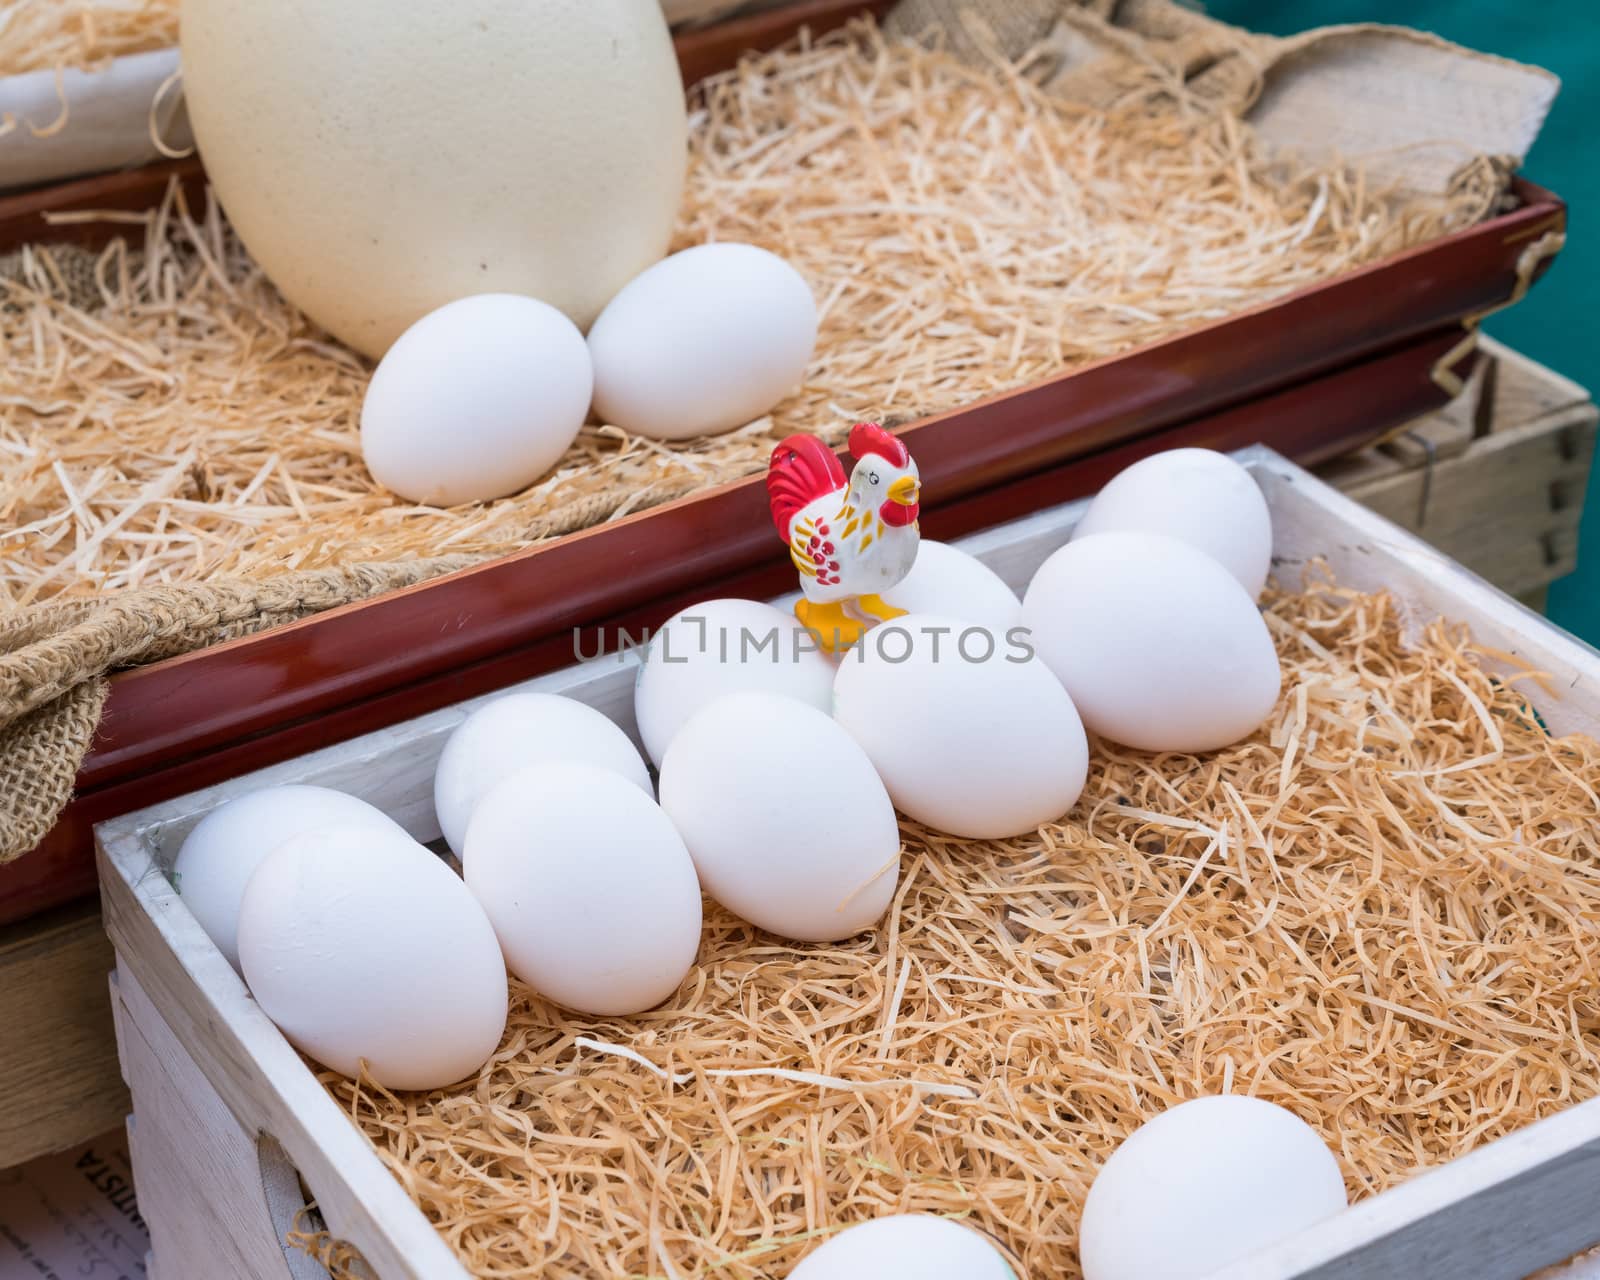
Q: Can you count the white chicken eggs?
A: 14